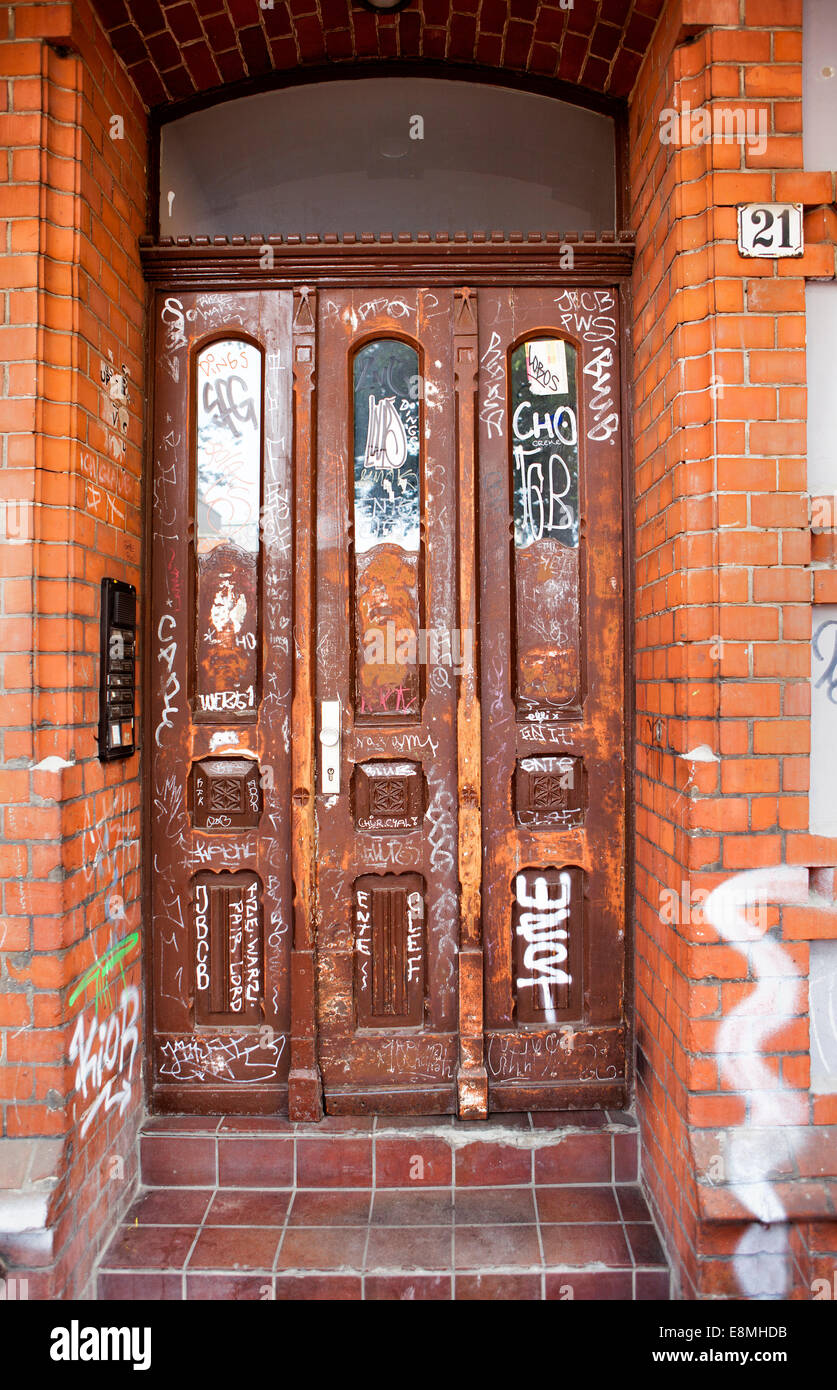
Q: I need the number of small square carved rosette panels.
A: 3